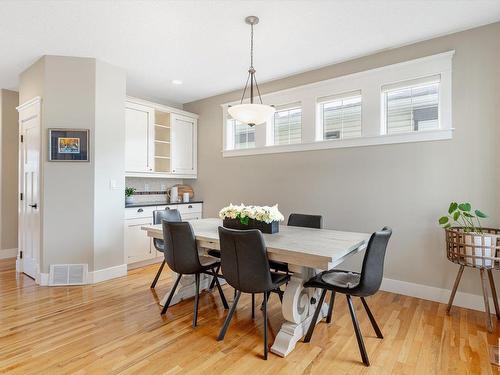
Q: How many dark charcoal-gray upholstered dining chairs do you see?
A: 5